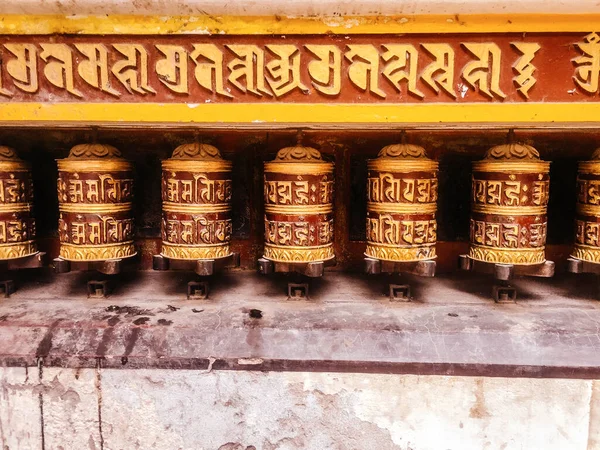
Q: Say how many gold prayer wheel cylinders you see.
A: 7